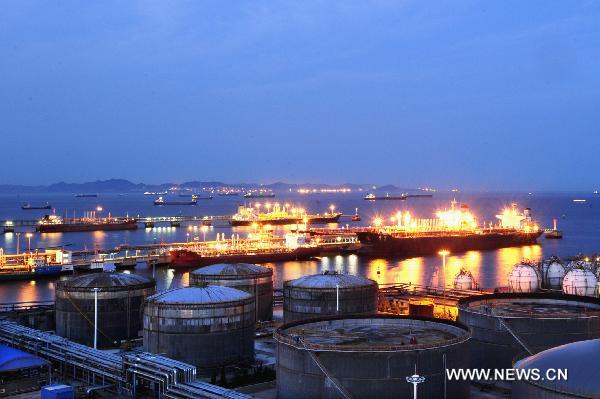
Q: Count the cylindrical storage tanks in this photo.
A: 7